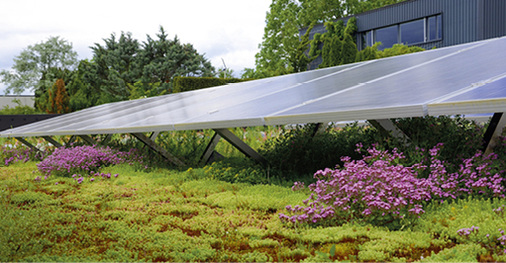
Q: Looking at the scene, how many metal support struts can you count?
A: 12